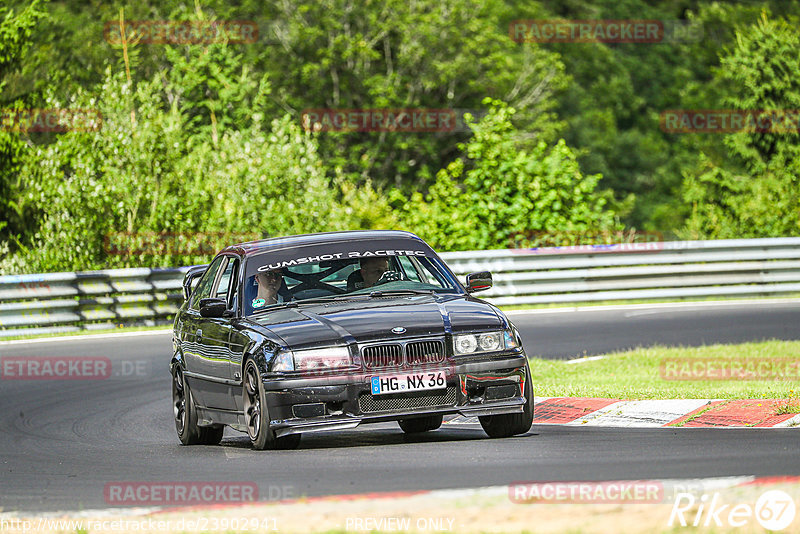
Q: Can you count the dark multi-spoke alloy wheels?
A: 2